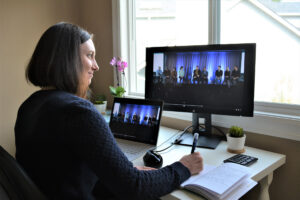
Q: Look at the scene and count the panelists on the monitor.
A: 9